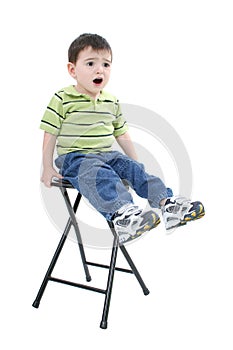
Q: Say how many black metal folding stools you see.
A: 1